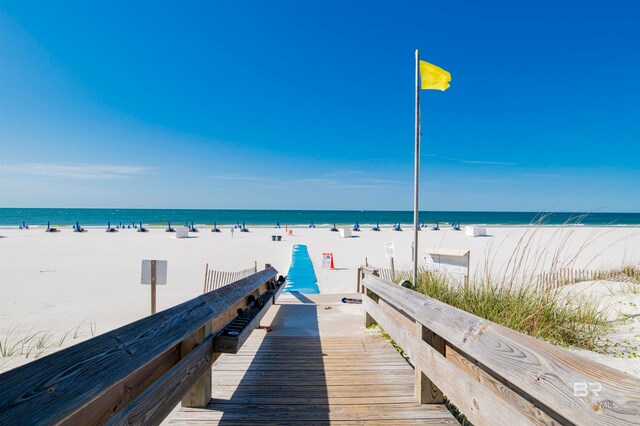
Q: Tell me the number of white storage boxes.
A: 3